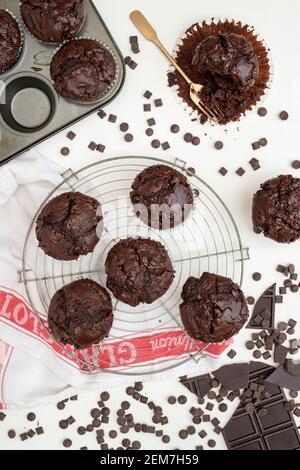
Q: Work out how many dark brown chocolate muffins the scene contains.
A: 10